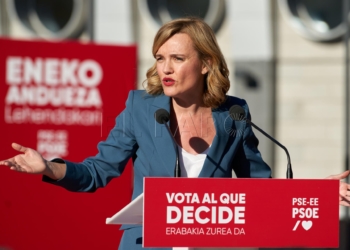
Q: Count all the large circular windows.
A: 3